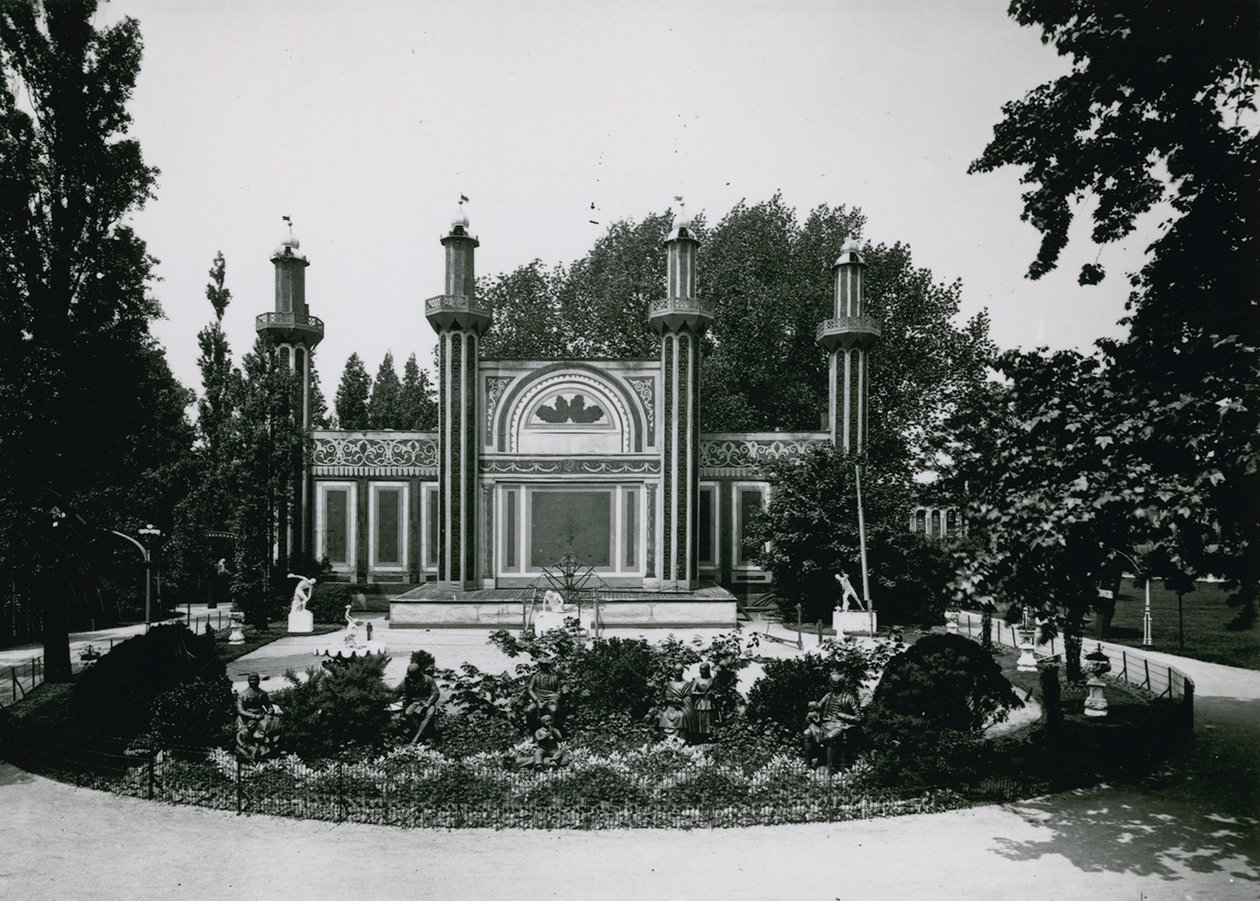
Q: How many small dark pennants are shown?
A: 3